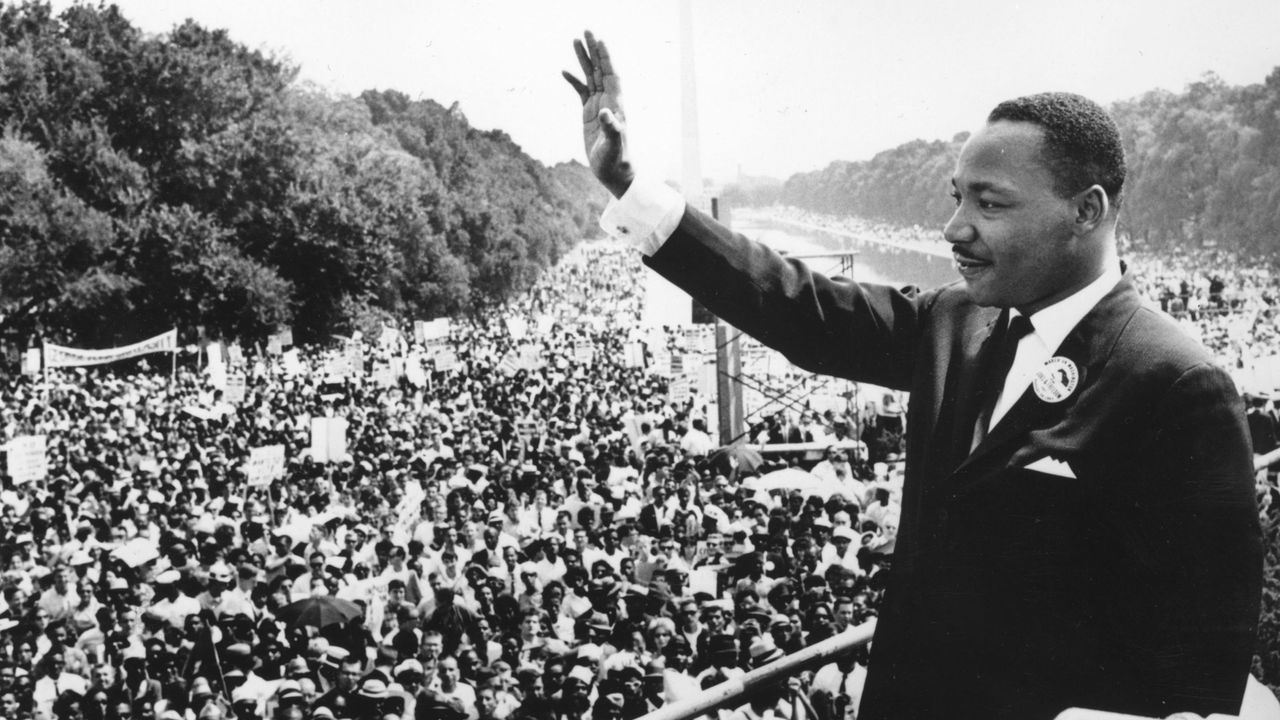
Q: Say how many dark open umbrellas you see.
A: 2